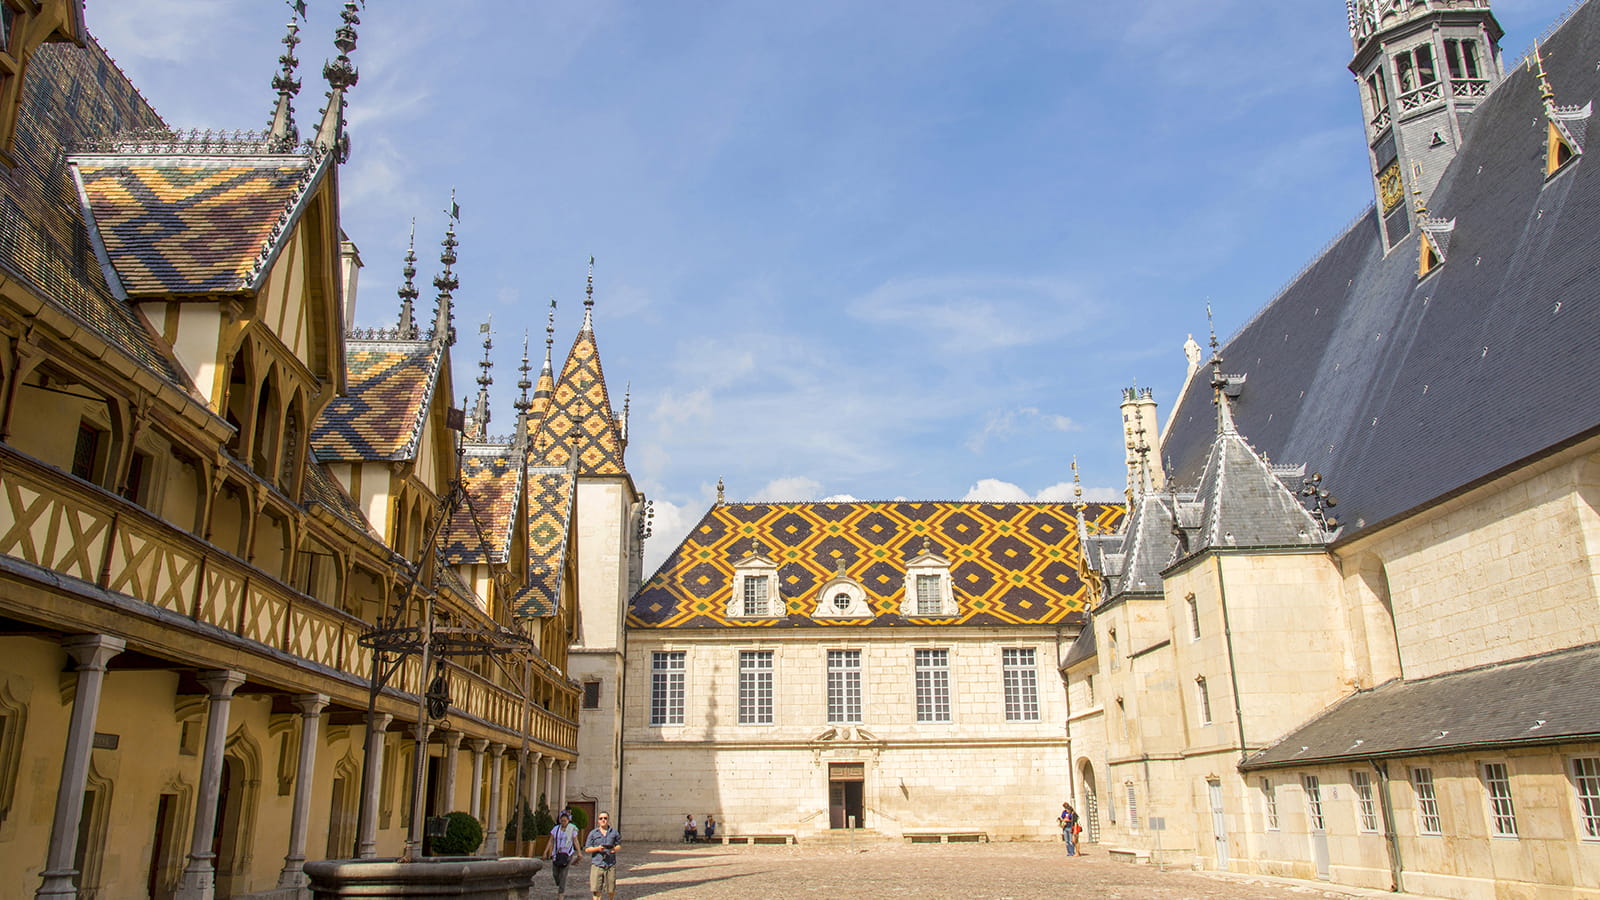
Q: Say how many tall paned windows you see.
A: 5